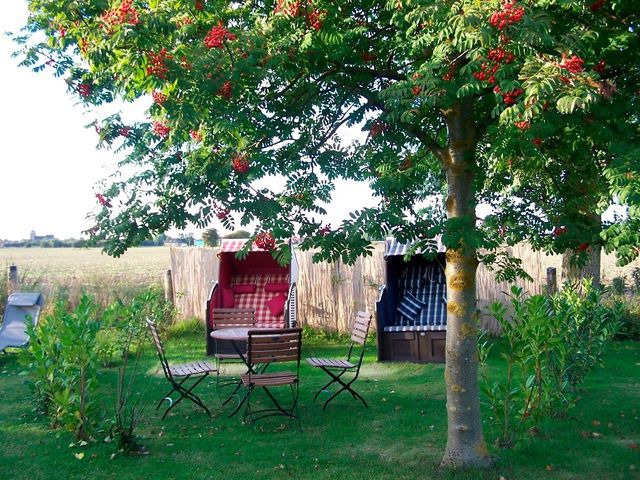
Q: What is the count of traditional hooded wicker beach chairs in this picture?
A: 2